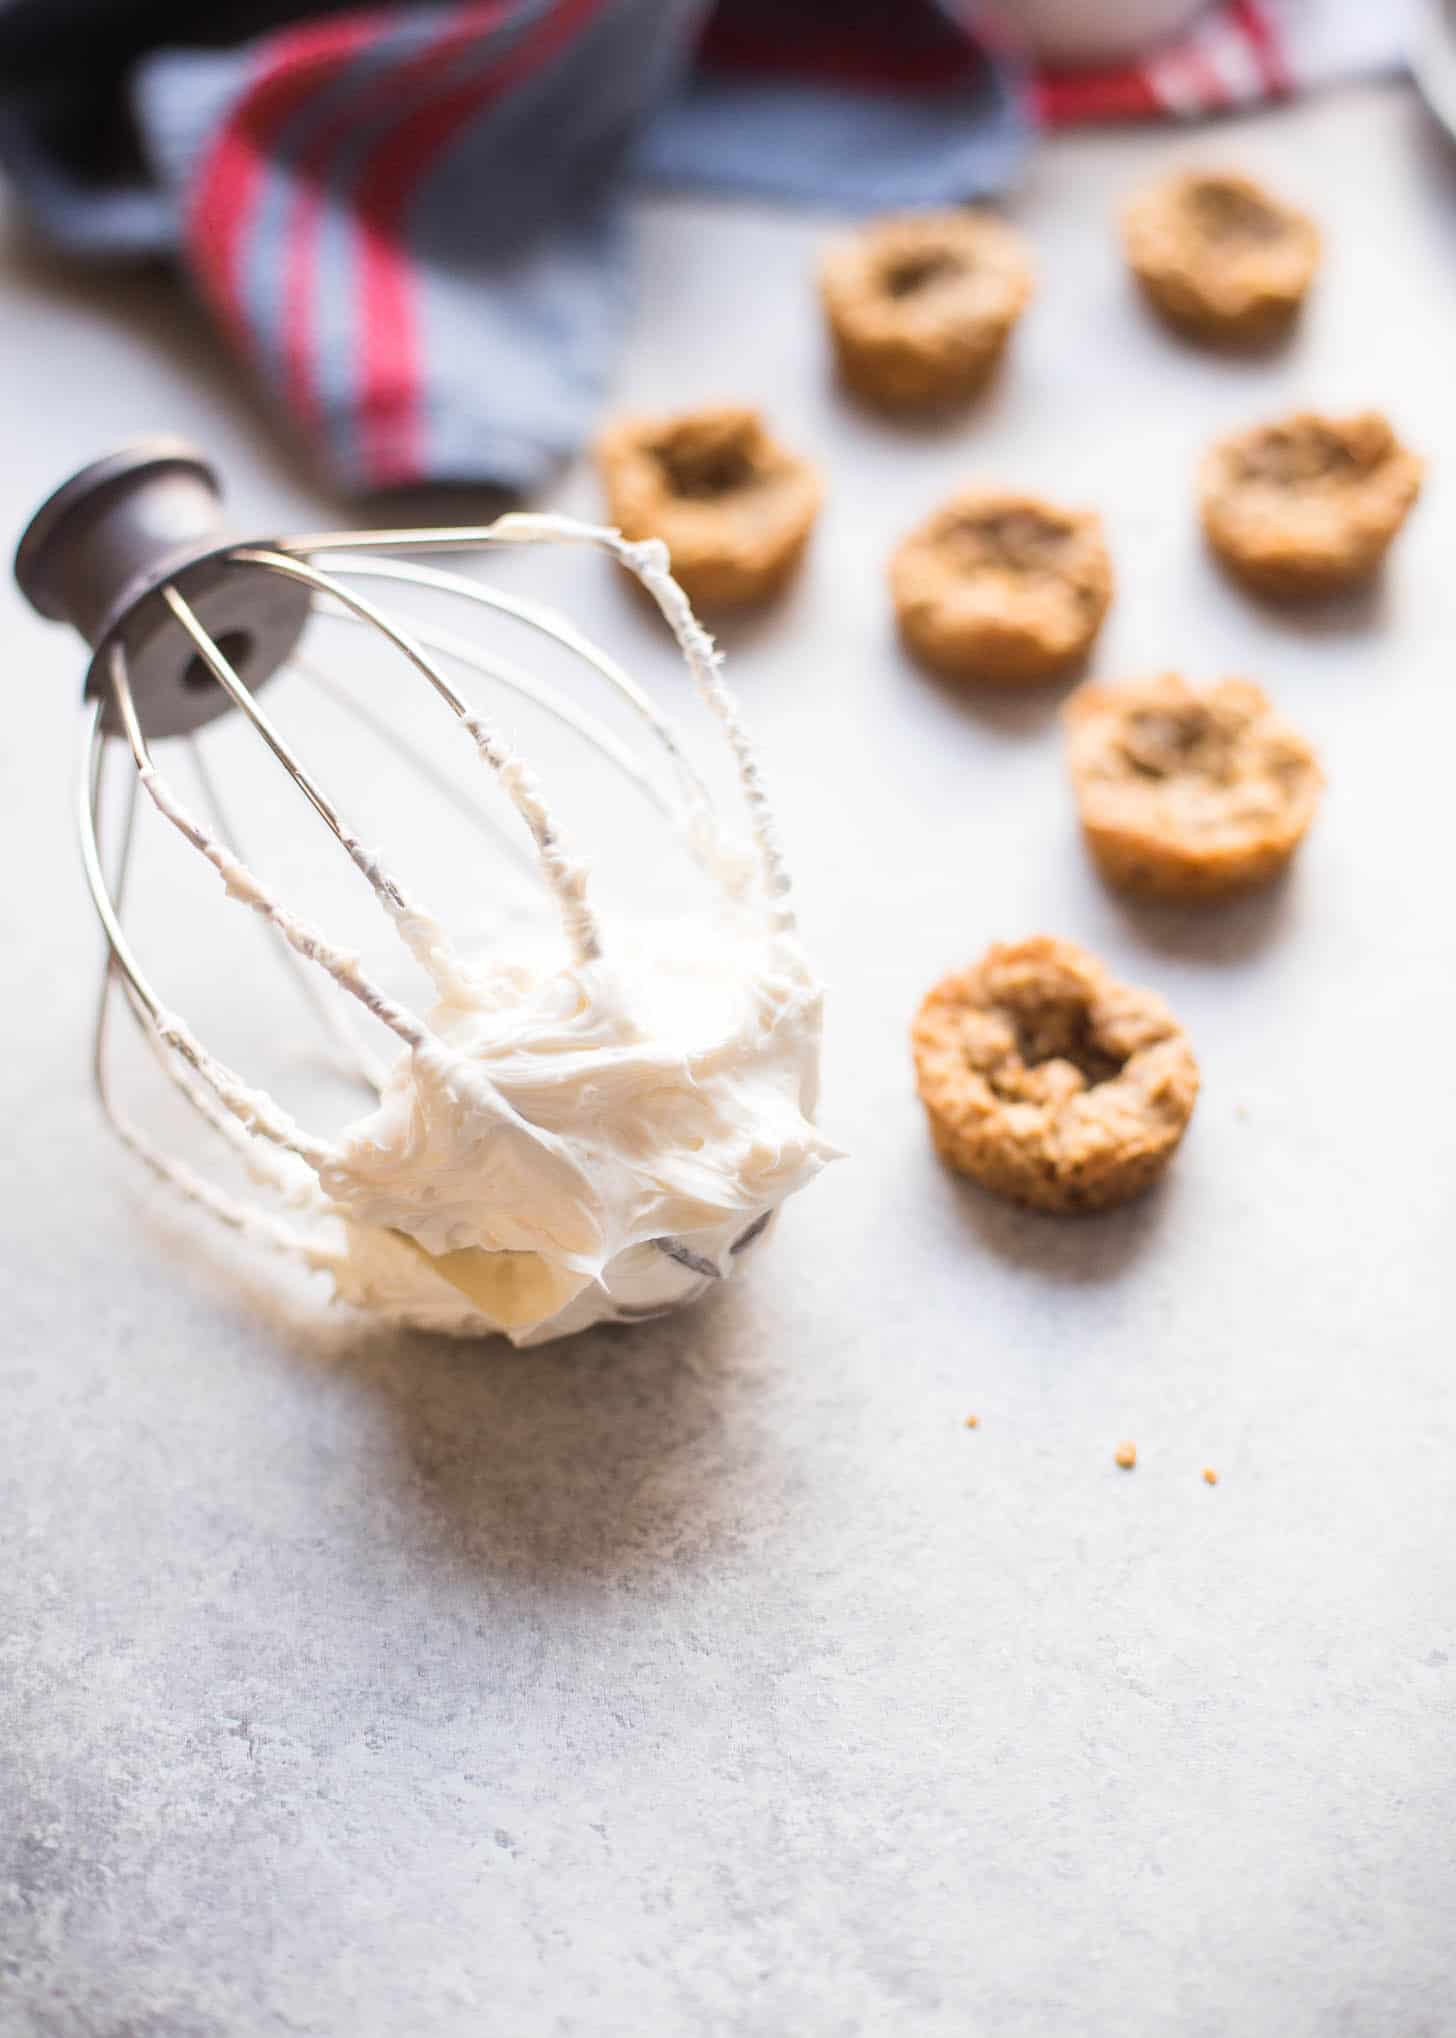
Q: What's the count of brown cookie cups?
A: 7